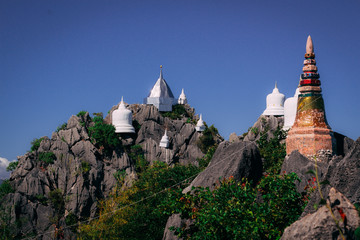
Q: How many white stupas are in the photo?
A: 7